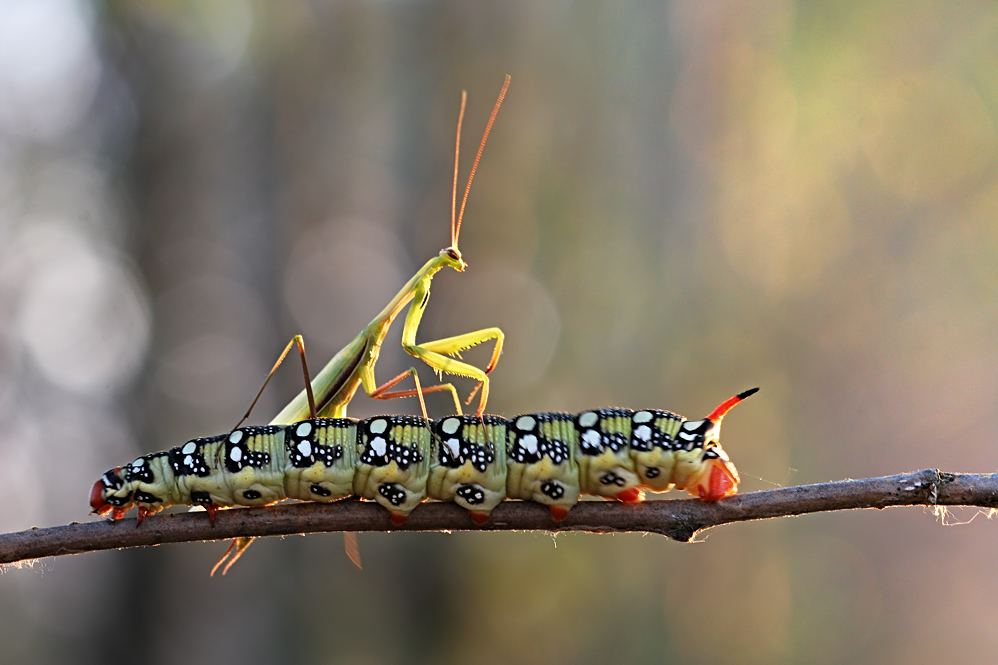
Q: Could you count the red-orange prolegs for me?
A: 5